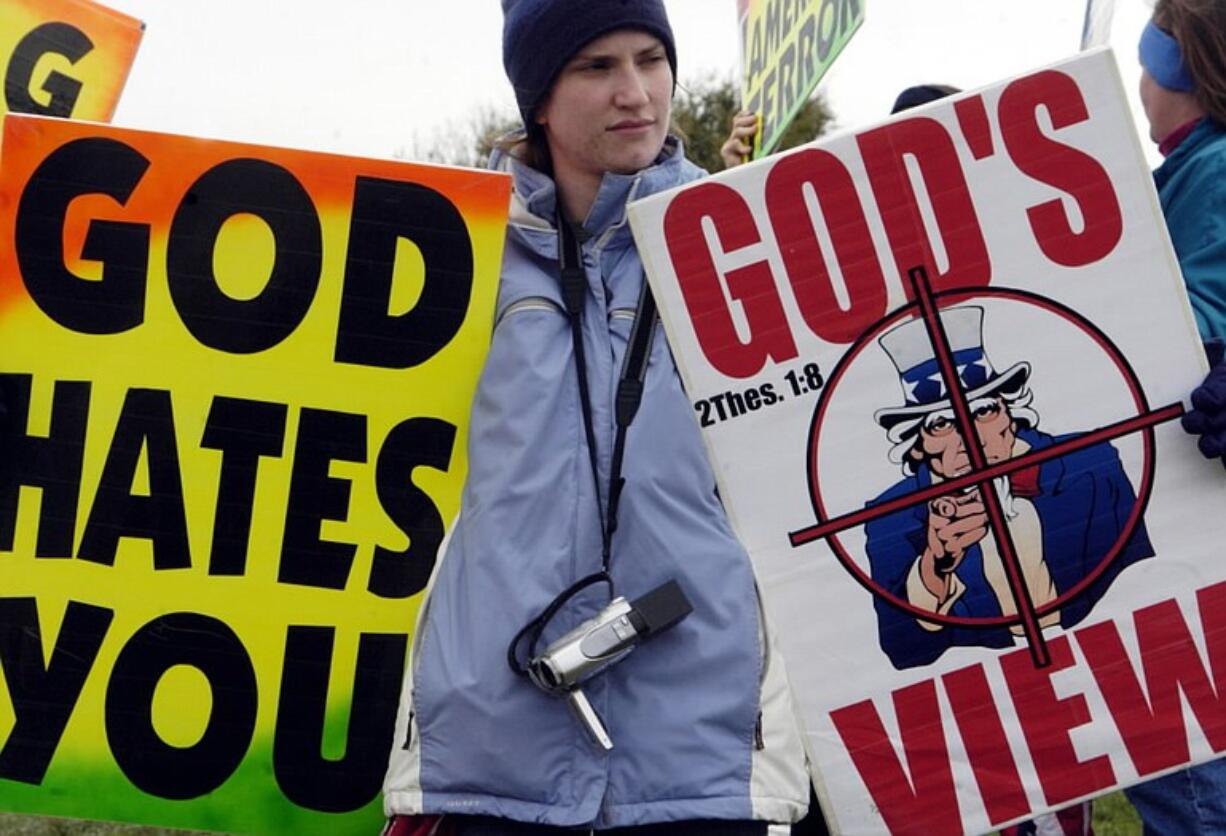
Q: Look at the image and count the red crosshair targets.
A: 1